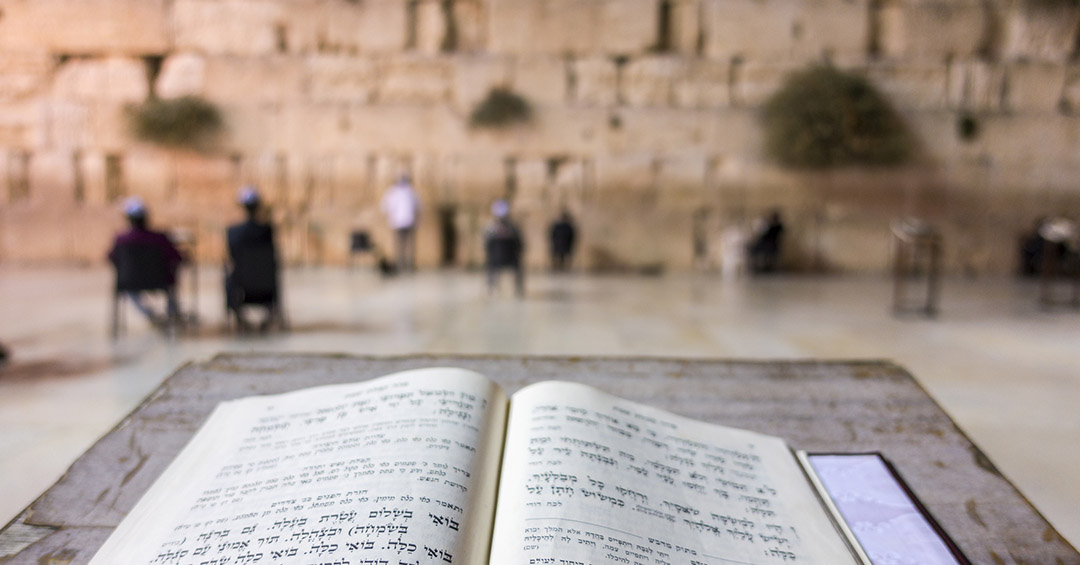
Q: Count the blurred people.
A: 6